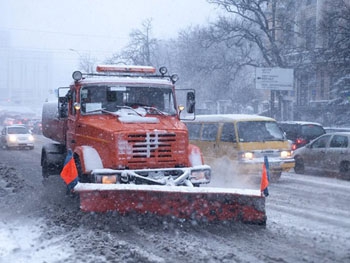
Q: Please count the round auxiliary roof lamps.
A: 3